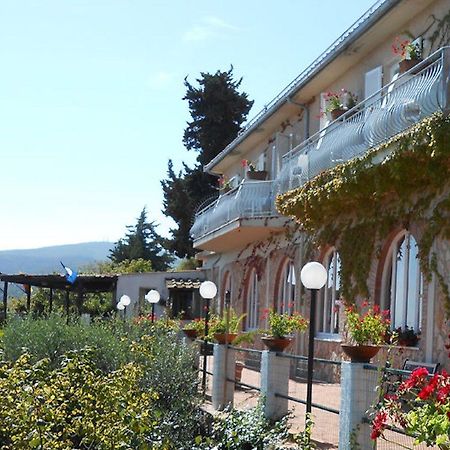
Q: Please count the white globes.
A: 5